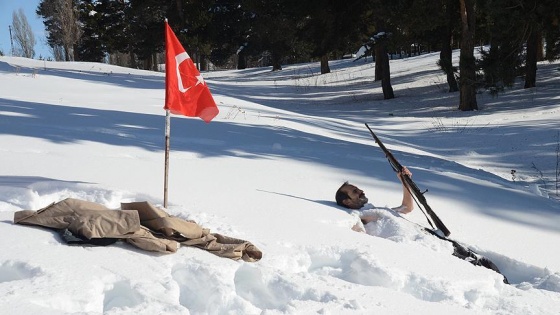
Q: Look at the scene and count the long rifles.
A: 1